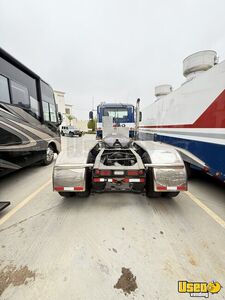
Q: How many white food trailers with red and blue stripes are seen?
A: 1